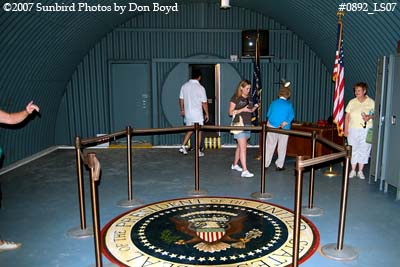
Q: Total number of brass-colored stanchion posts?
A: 8